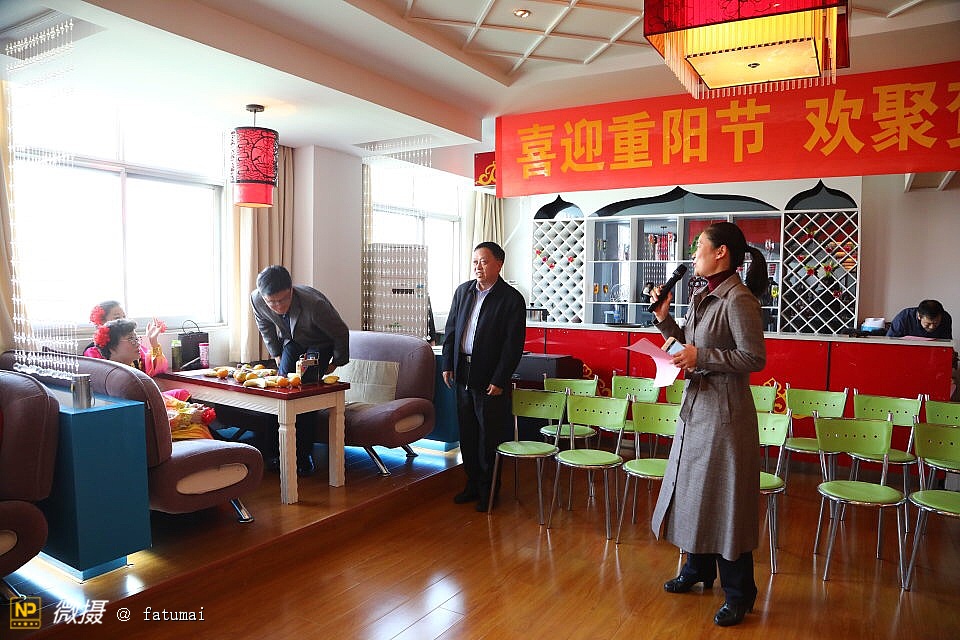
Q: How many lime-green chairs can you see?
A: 13